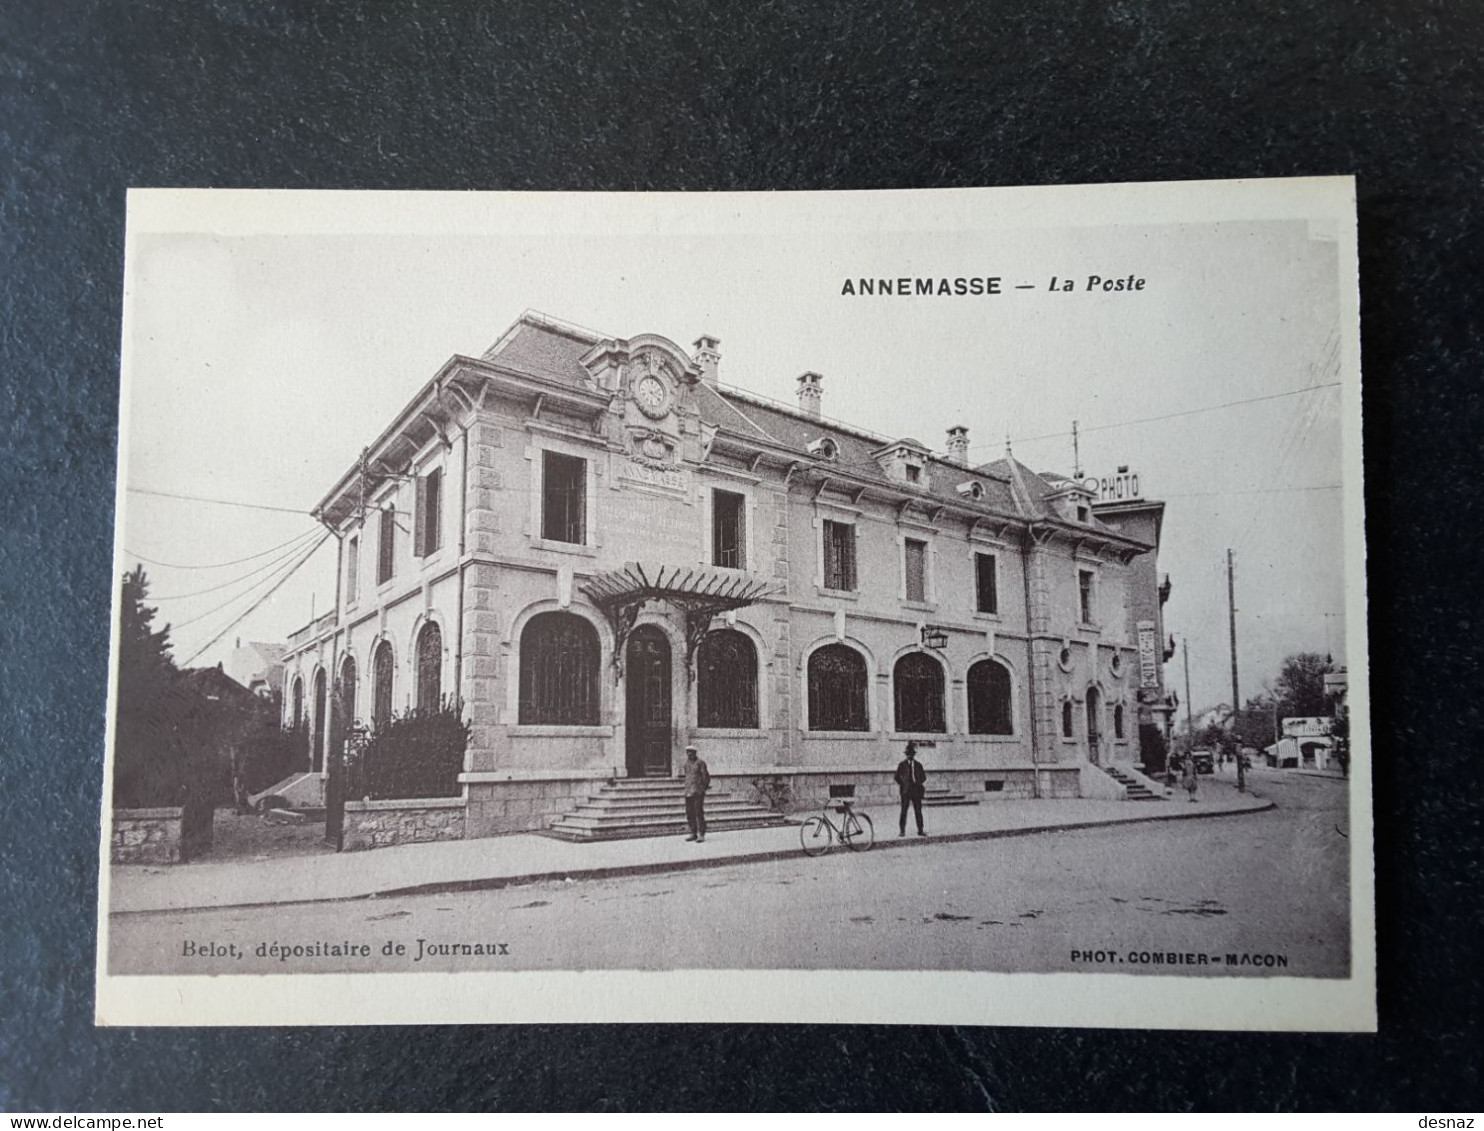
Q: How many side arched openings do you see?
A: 5